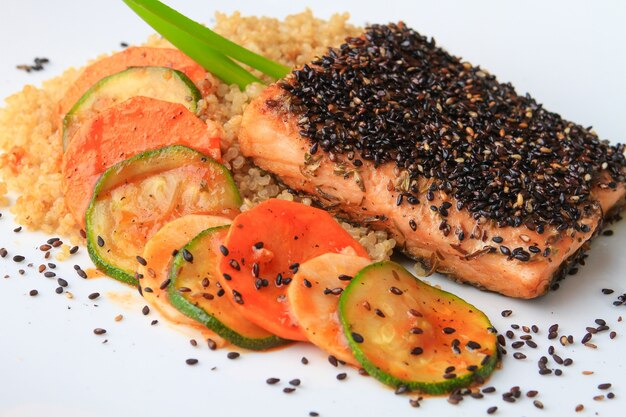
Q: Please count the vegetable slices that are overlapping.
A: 9